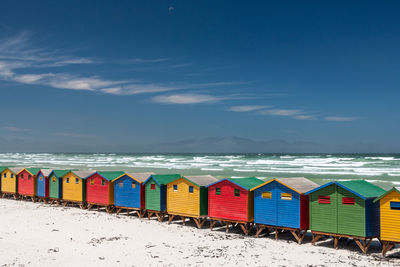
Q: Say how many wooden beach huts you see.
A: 13